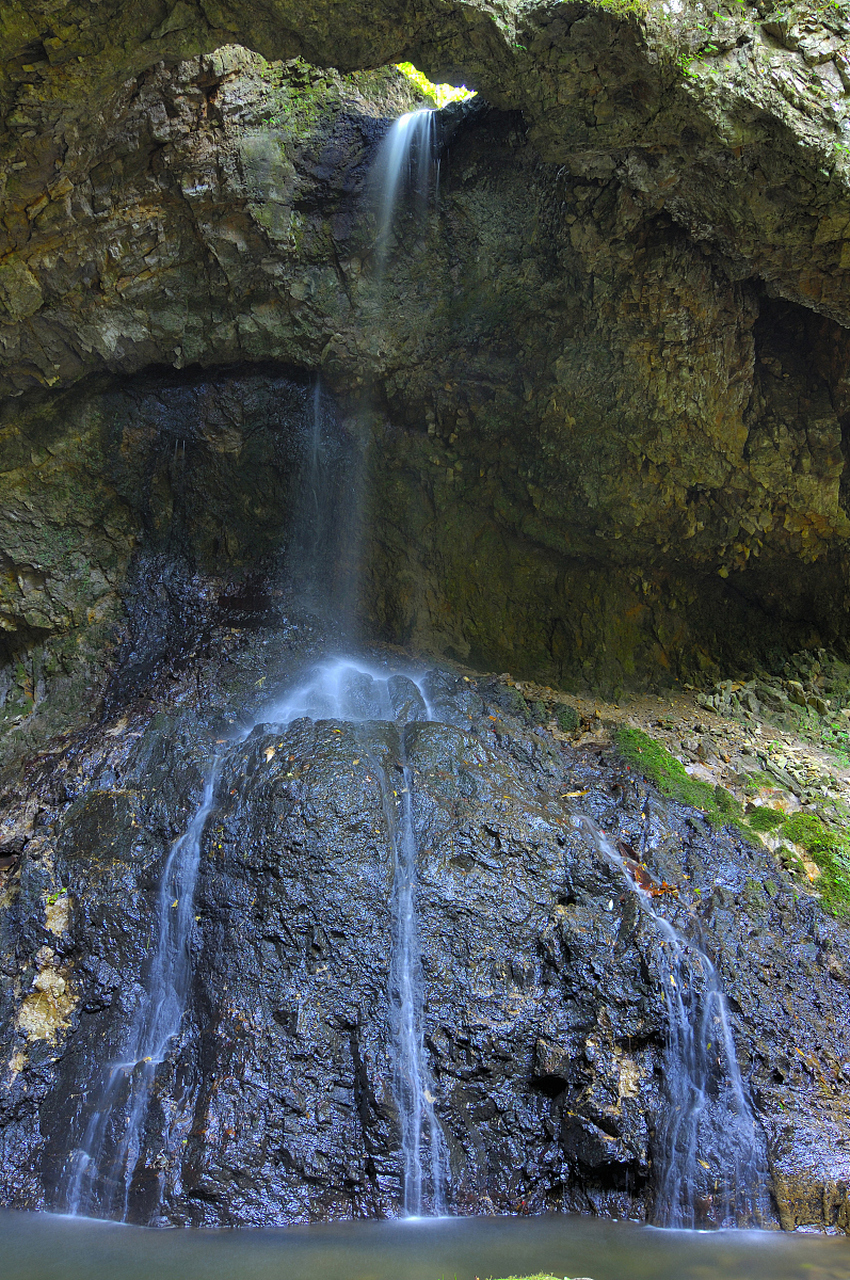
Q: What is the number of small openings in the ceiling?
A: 1